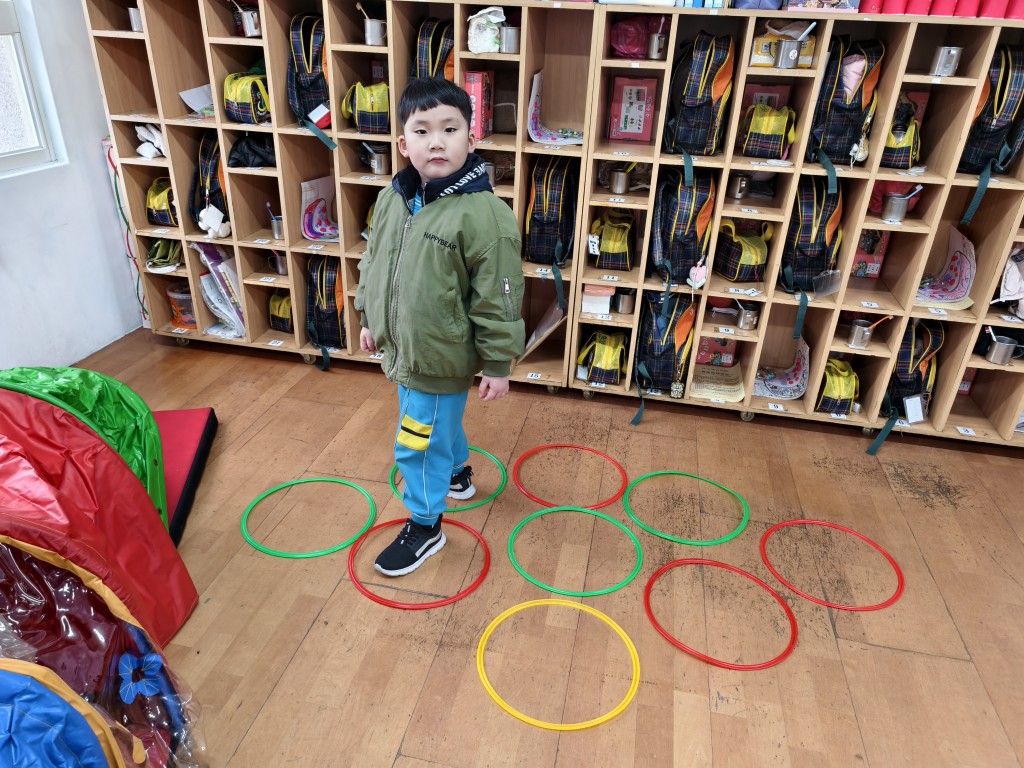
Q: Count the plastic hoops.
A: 9